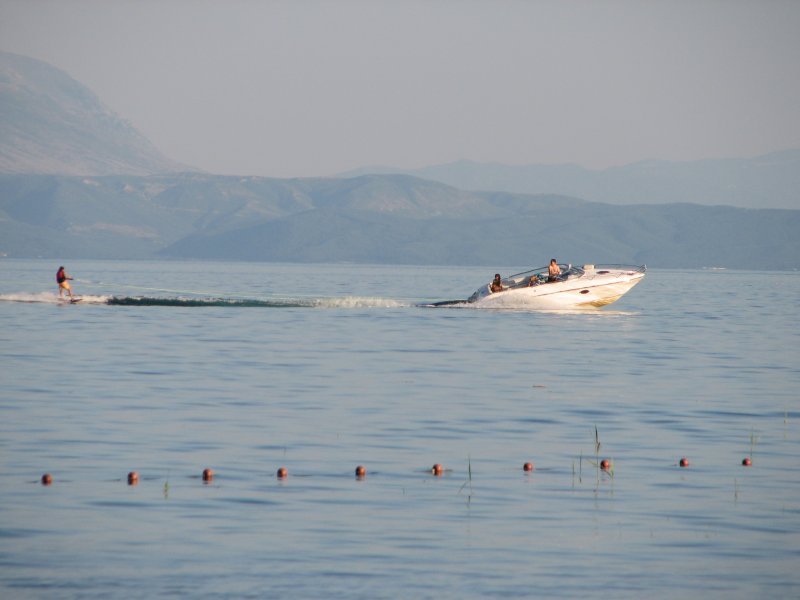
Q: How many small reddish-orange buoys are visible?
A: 10